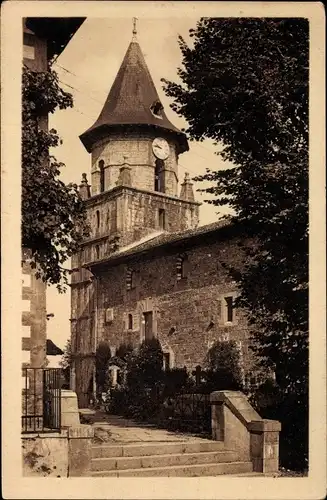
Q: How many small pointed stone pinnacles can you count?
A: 3